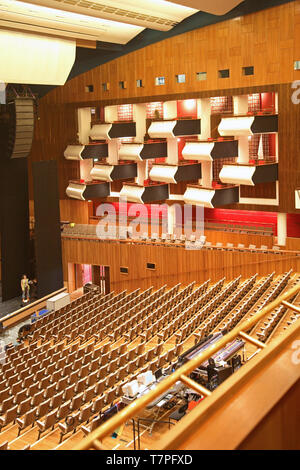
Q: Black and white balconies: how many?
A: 12